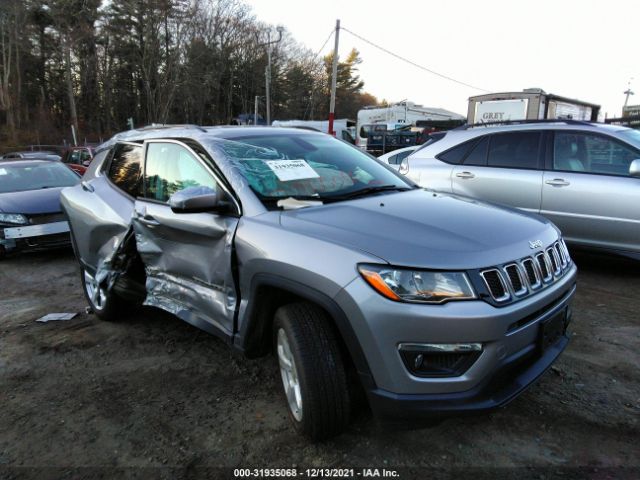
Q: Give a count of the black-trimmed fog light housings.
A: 1